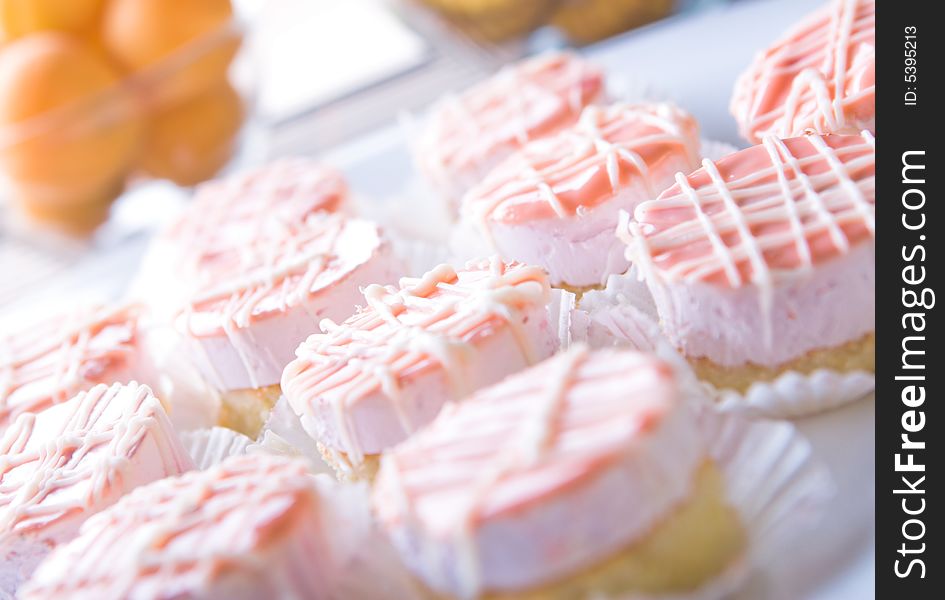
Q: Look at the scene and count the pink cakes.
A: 11